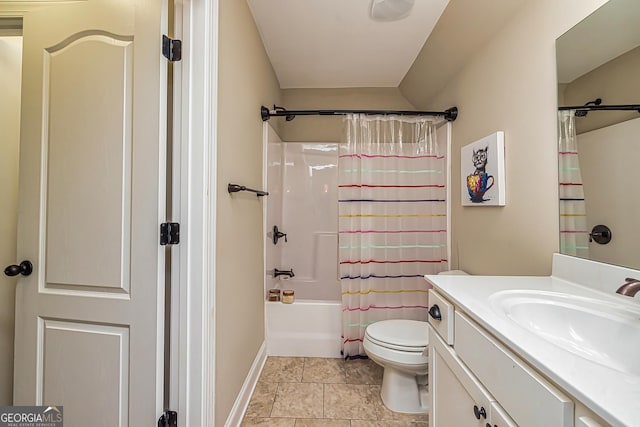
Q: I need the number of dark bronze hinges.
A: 3